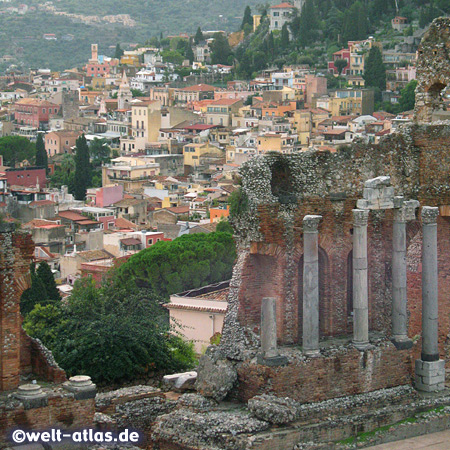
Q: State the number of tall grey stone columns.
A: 4